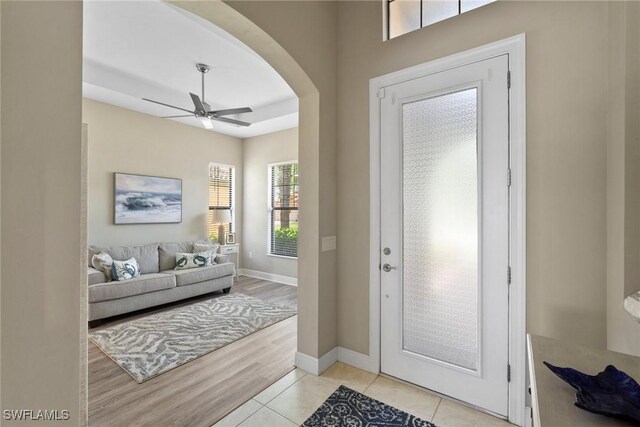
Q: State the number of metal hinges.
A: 4